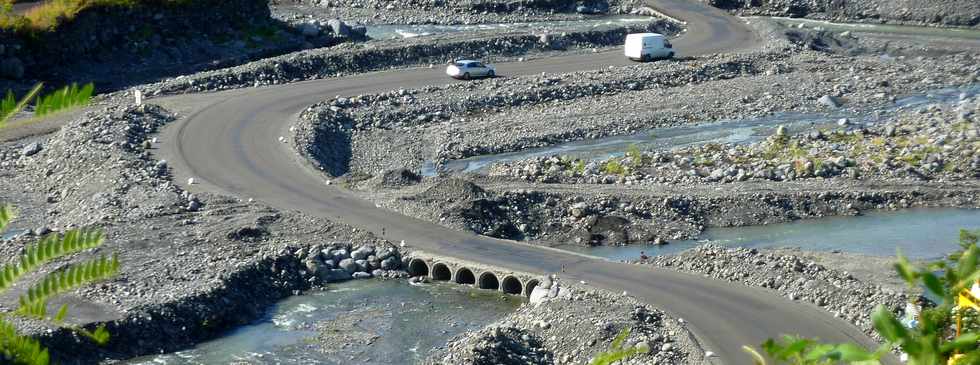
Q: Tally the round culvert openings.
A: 6